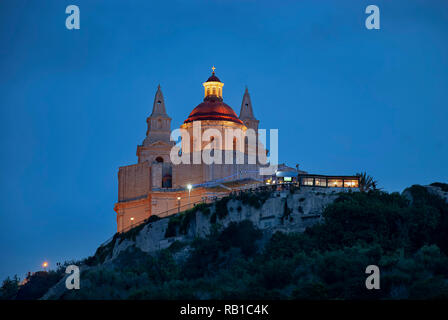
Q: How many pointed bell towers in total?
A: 2